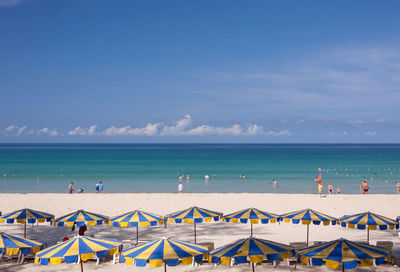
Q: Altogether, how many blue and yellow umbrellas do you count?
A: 12